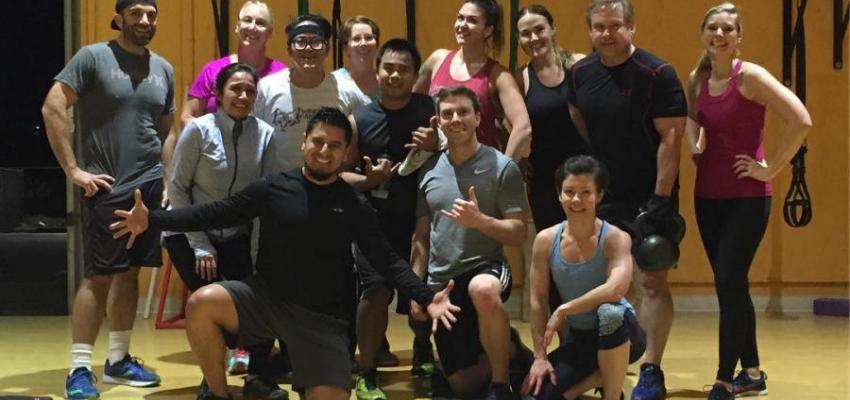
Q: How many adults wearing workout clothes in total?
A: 13